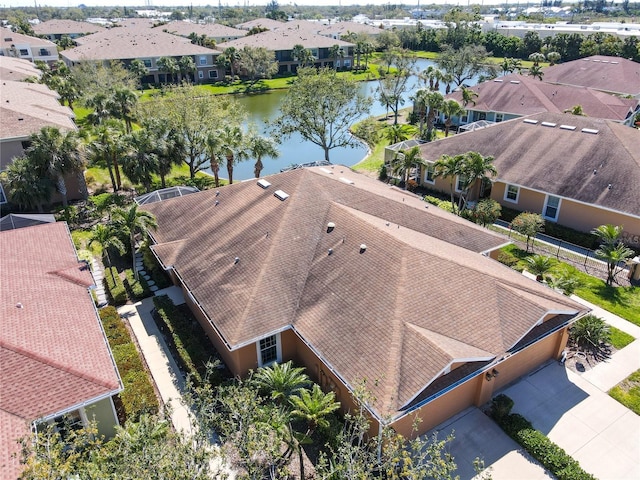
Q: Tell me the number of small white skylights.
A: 14